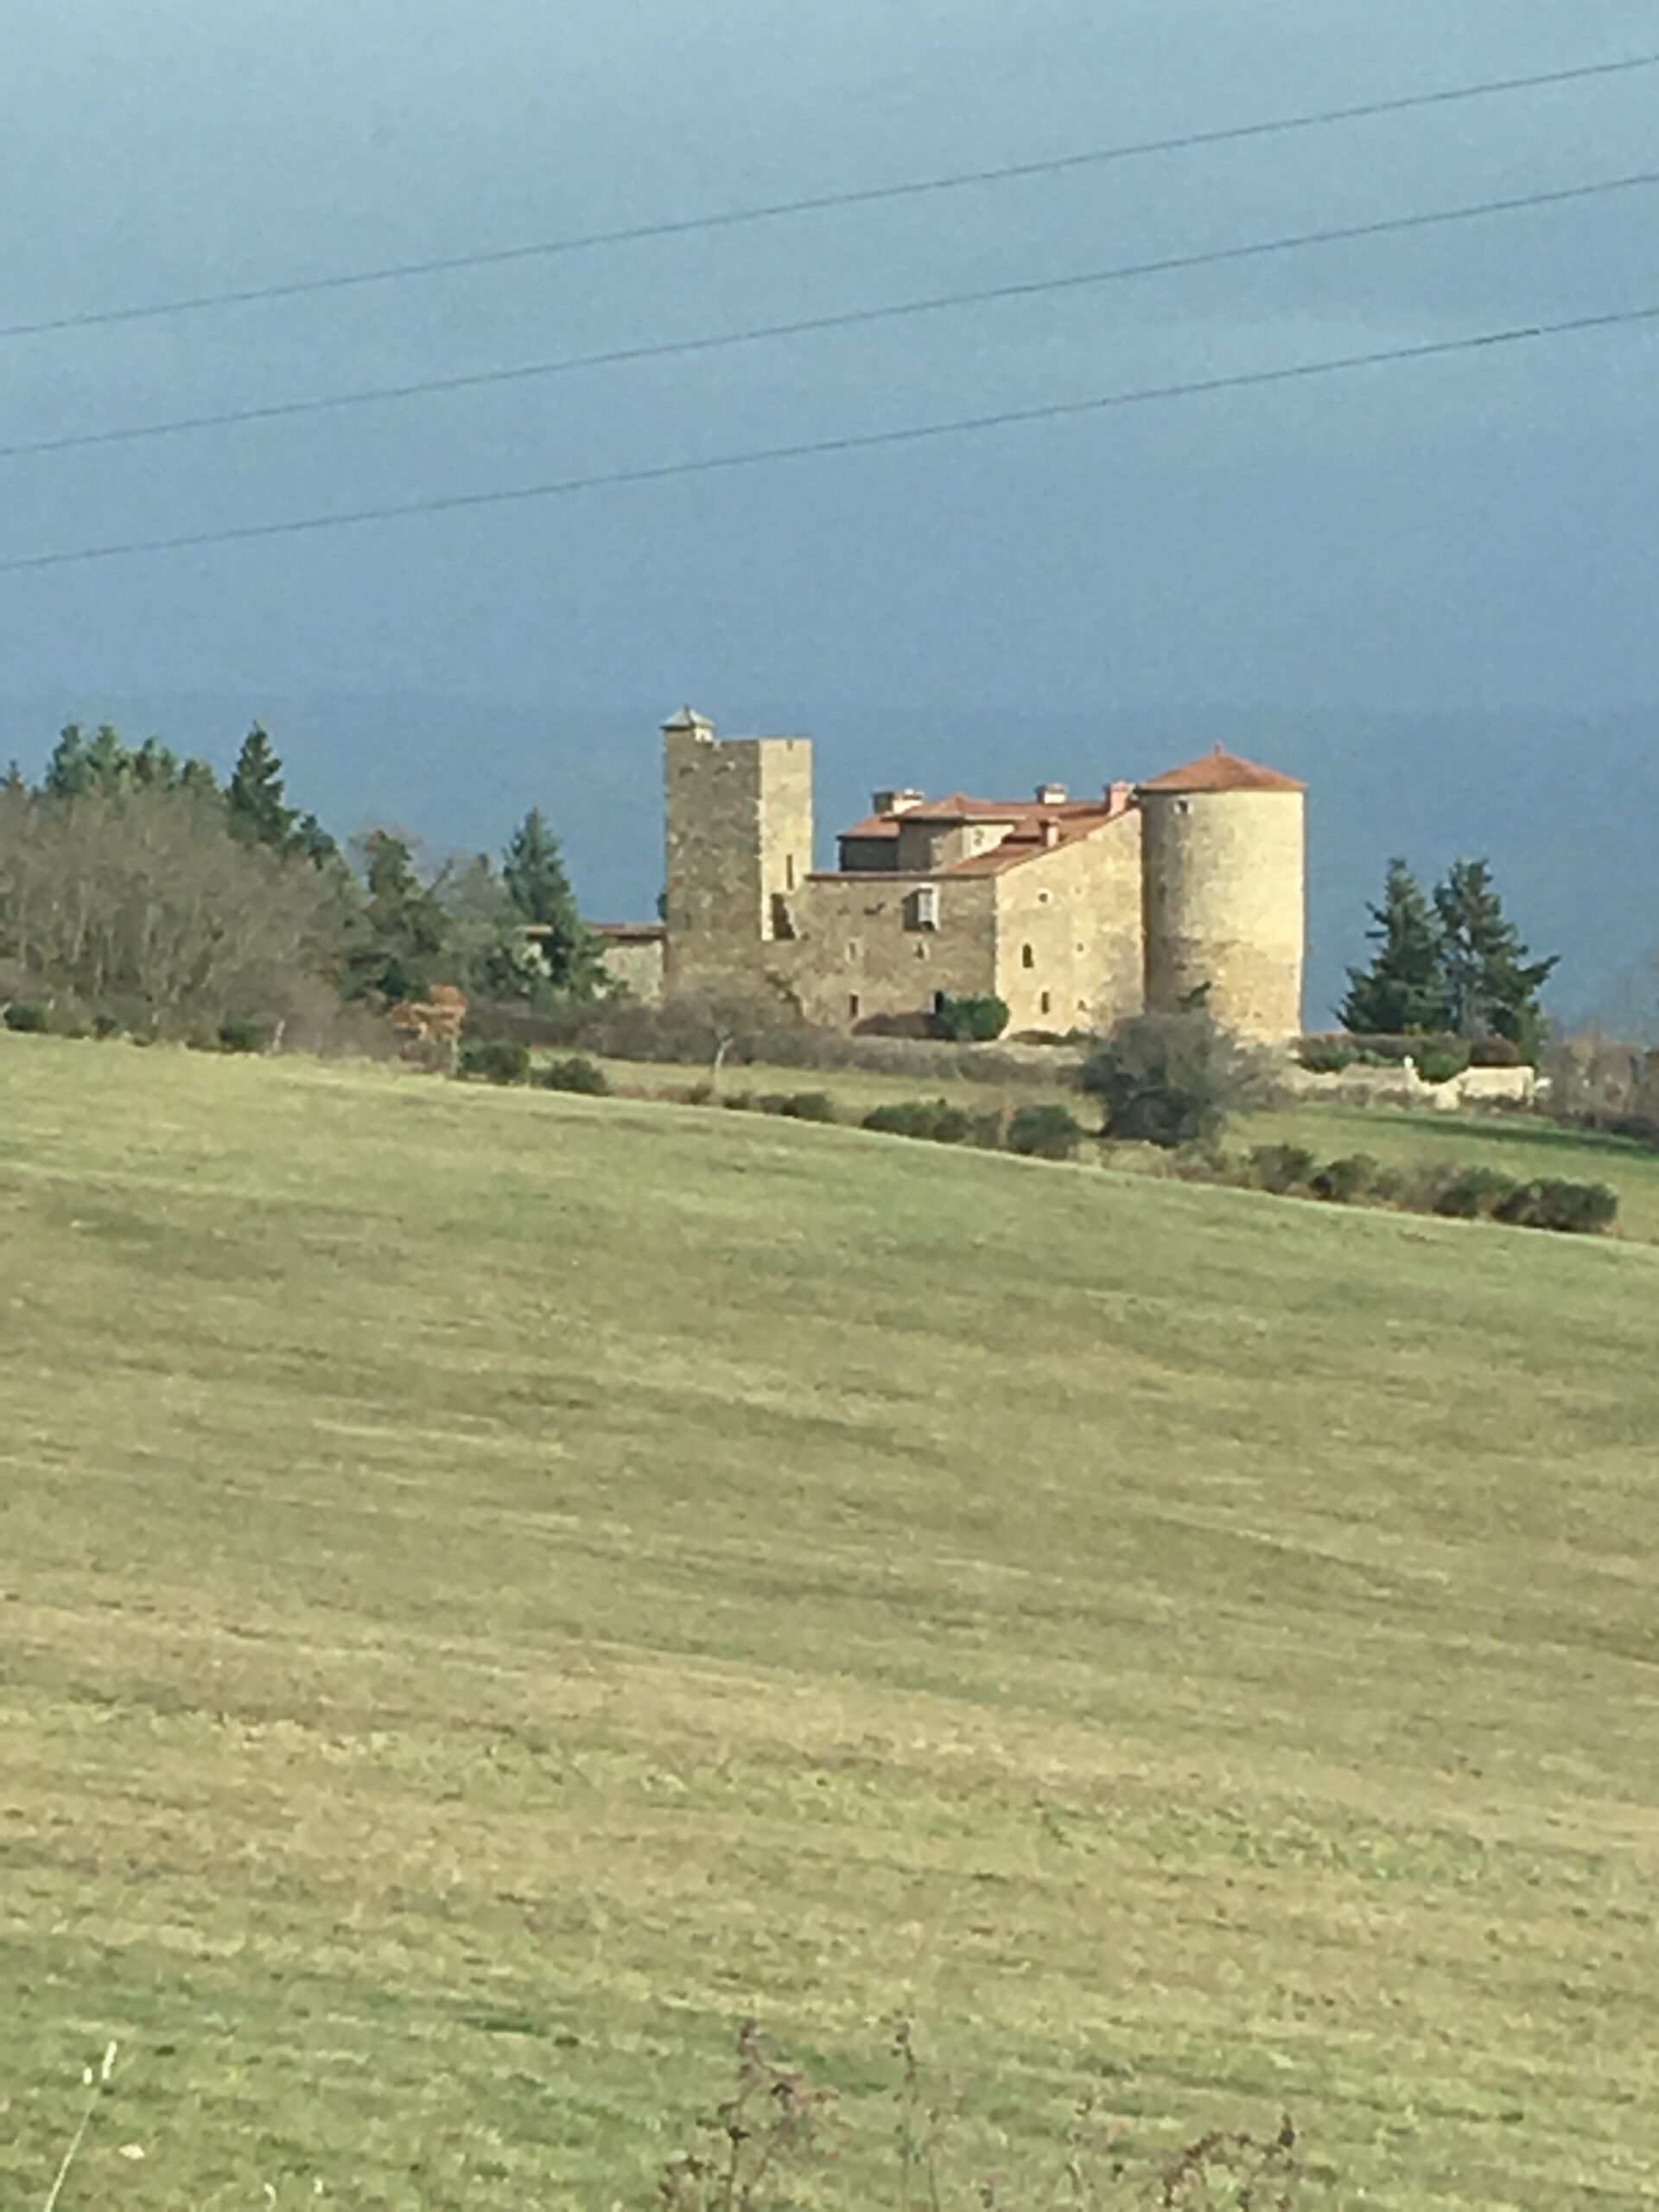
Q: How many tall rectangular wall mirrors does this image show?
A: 0